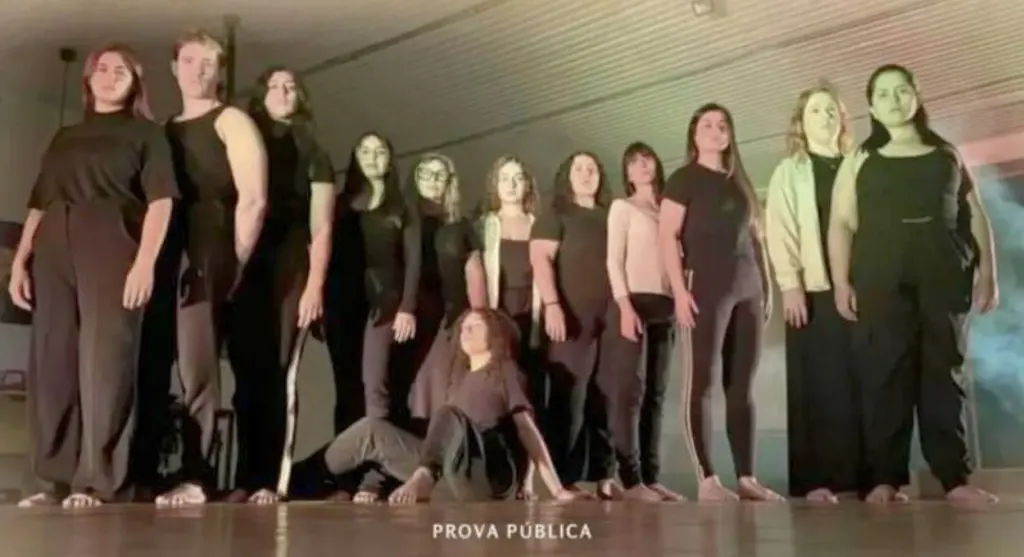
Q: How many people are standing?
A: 11